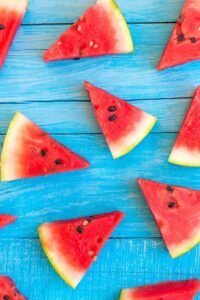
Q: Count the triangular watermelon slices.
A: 11